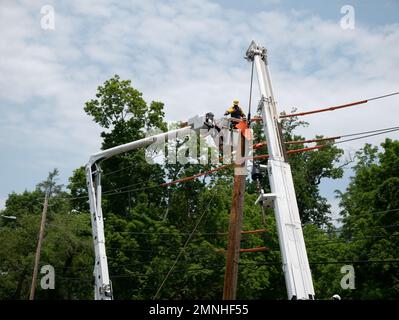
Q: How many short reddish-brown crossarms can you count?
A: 2